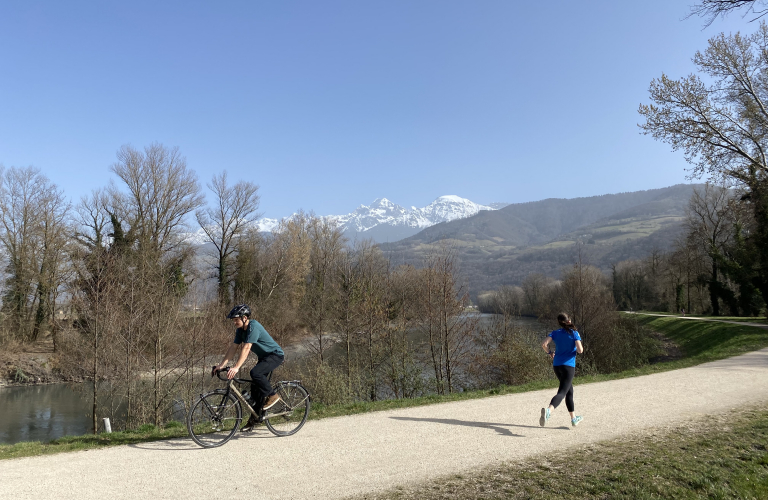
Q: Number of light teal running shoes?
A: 2